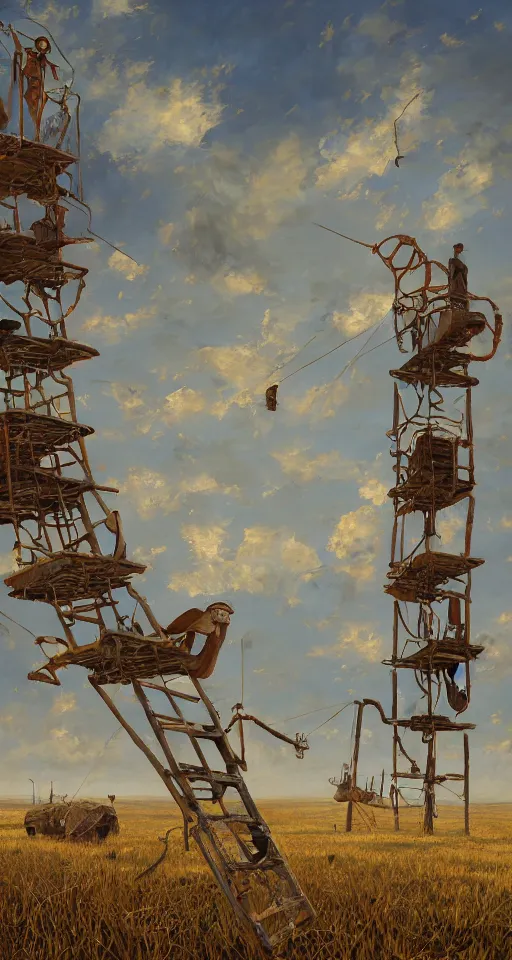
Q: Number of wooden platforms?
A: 12